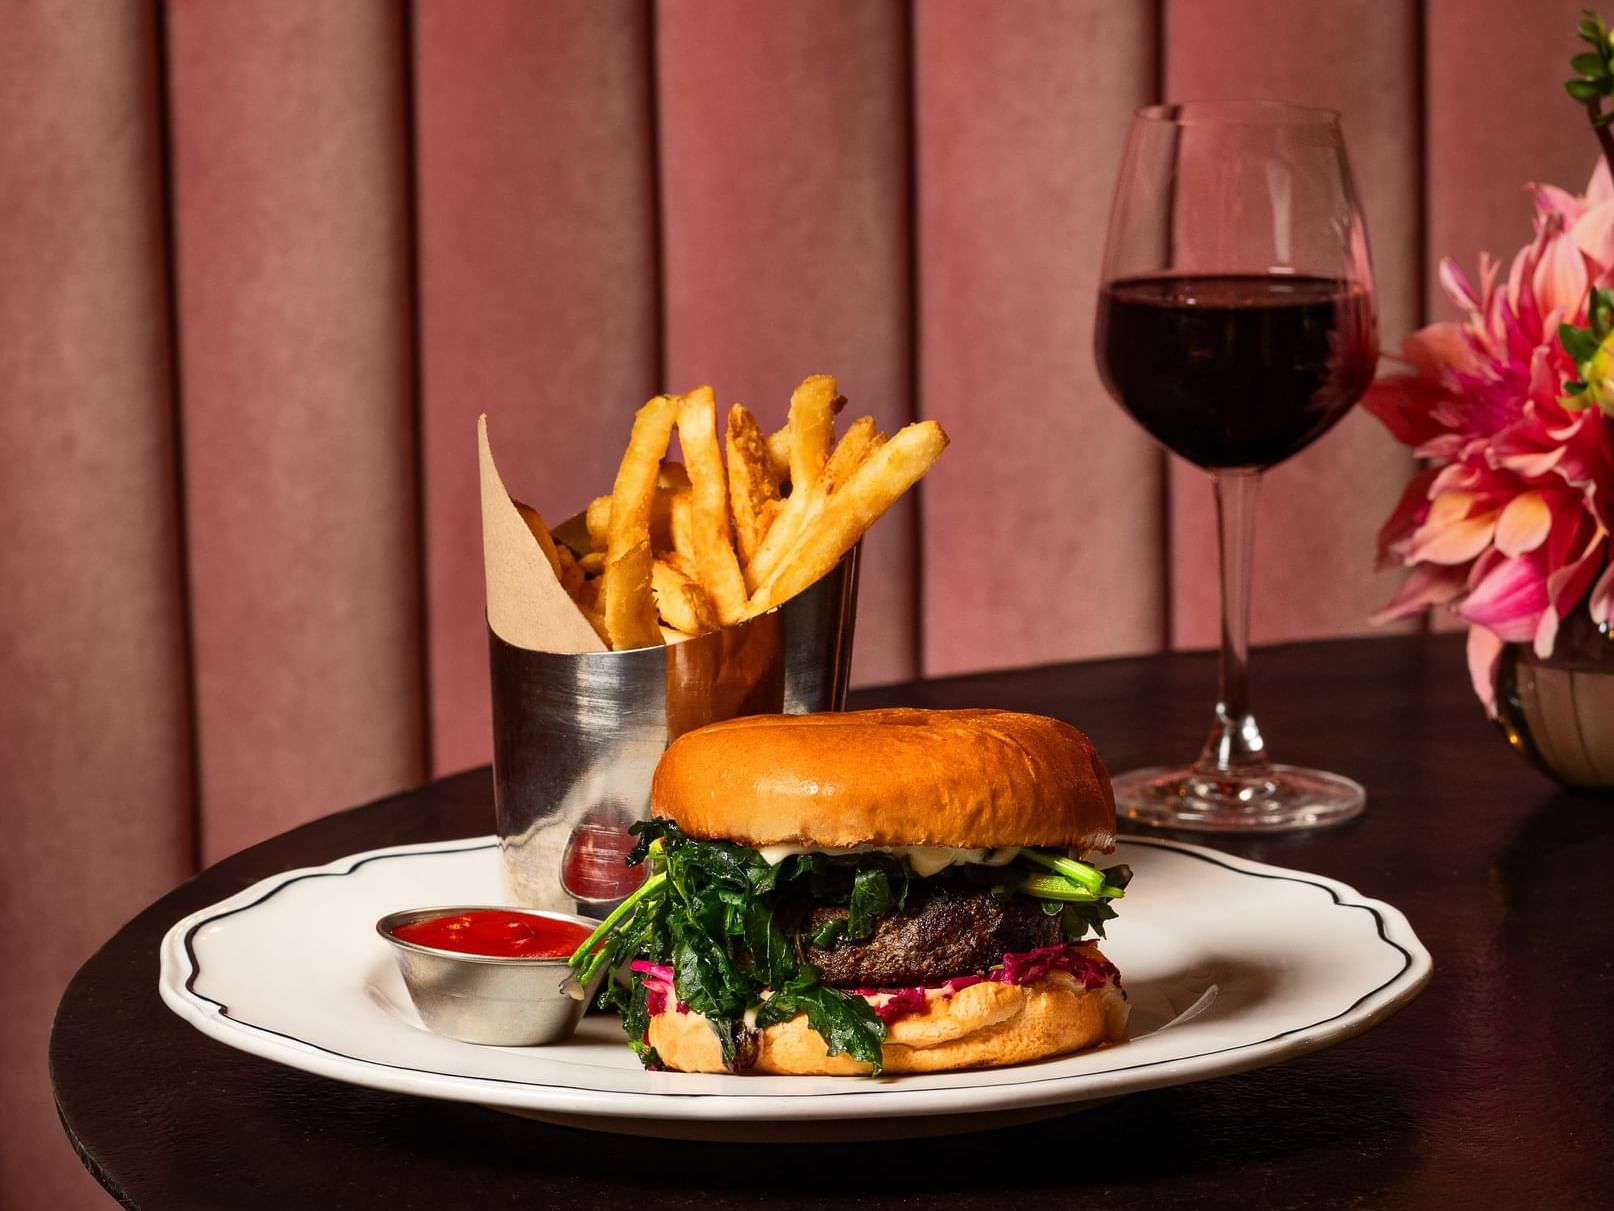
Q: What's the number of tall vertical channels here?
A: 7